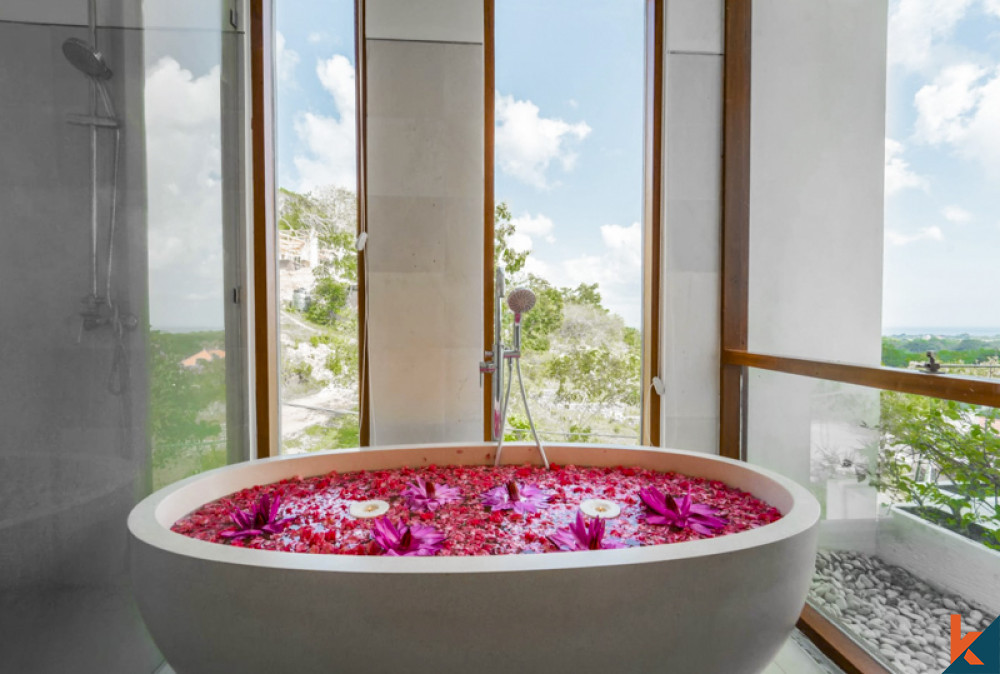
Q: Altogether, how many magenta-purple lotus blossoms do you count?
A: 6